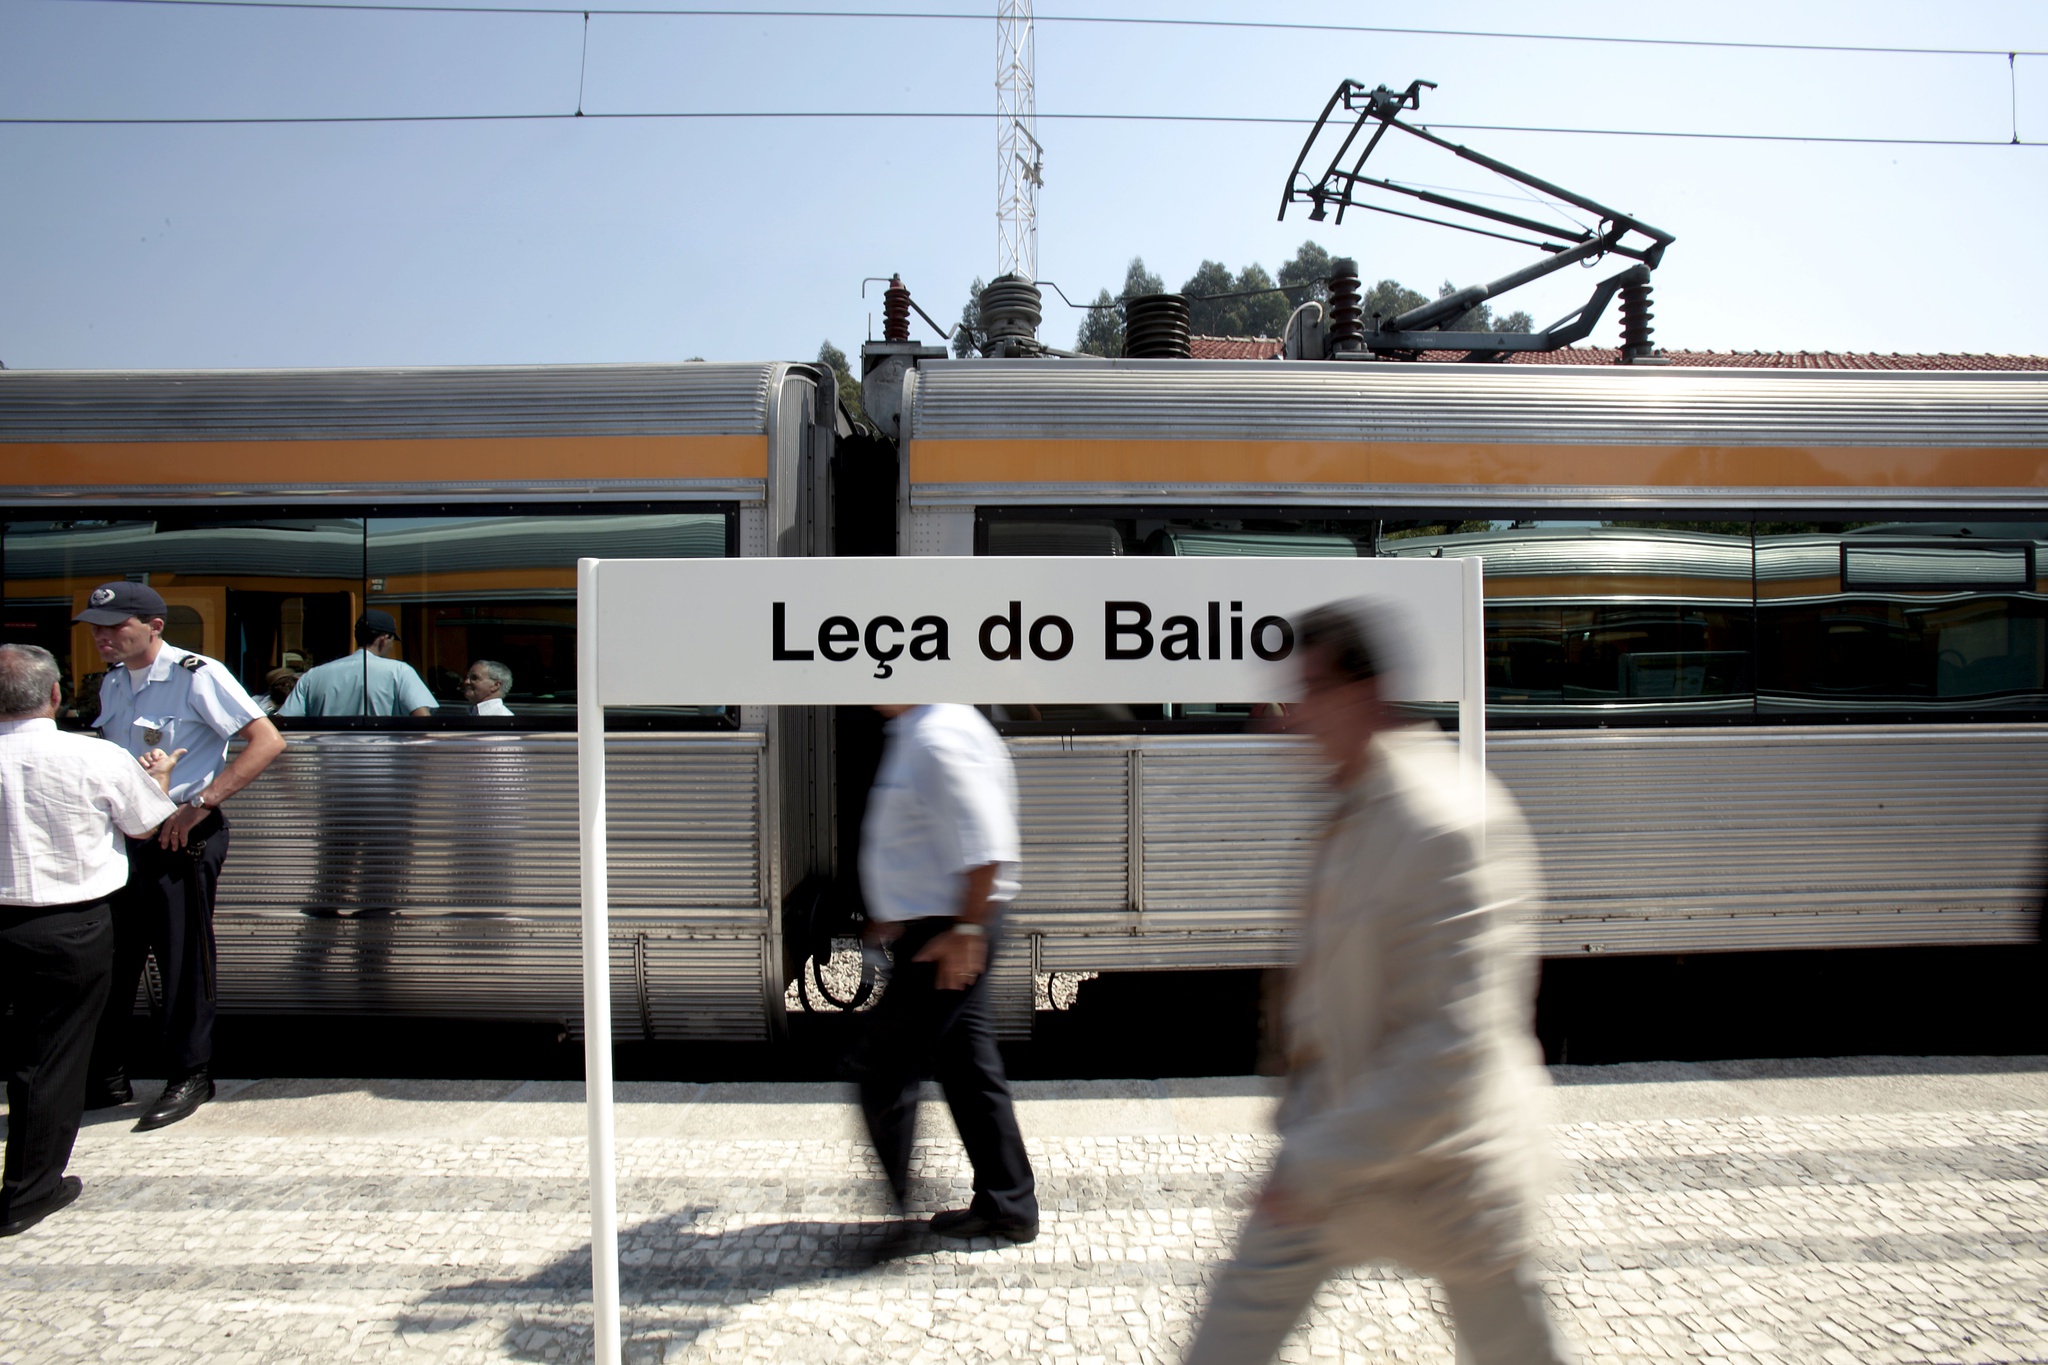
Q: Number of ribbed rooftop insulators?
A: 5